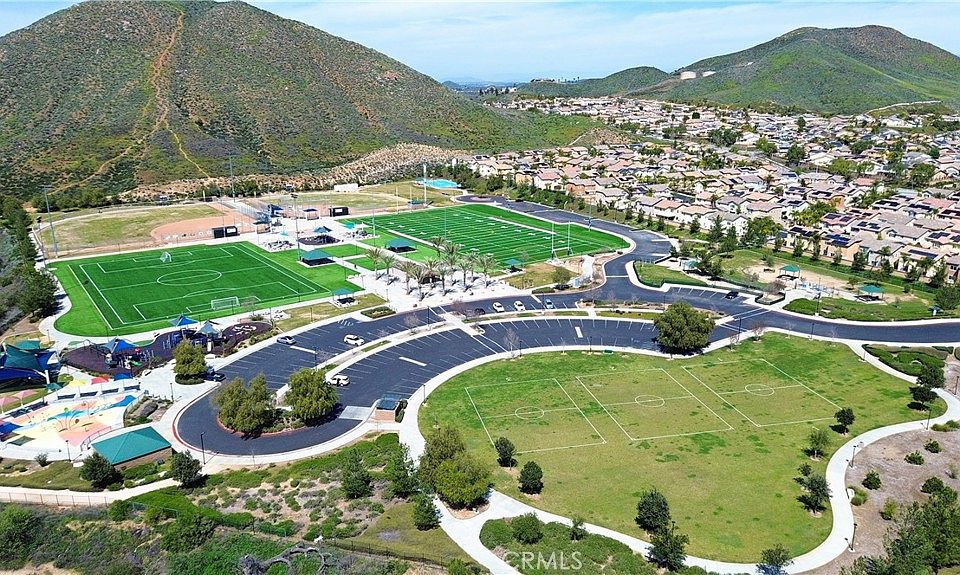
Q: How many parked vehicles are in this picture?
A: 9